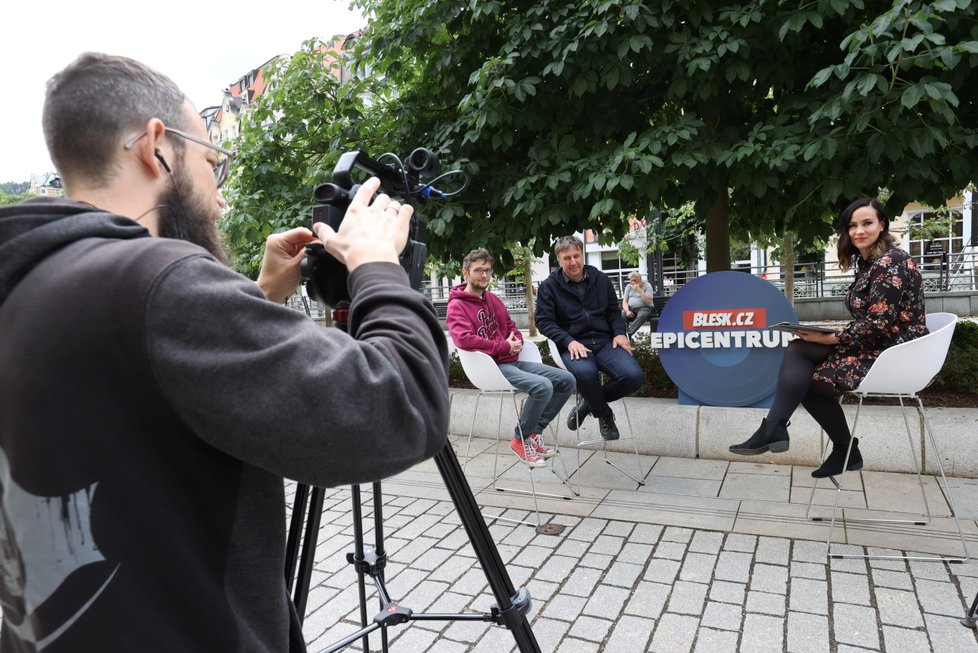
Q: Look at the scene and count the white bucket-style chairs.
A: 3